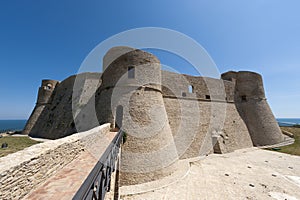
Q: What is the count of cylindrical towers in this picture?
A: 3